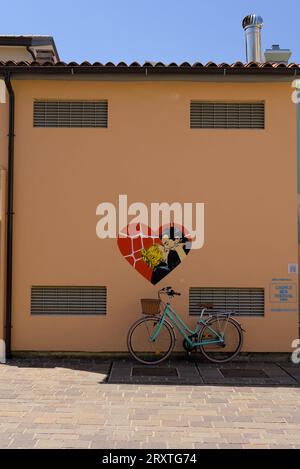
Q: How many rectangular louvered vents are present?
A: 4